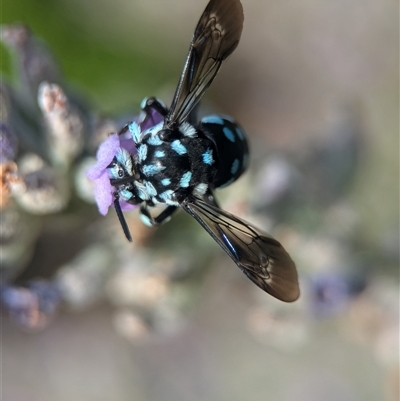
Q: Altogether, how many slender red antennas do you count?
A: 0